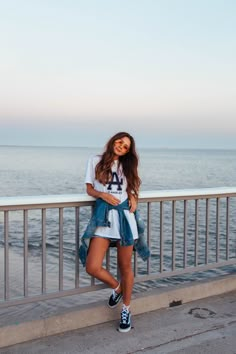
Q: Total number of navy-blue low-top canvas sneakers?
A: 2